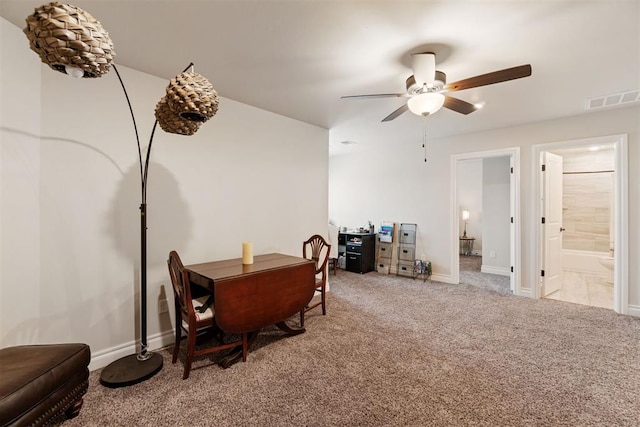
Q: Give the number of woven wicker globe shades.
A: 3